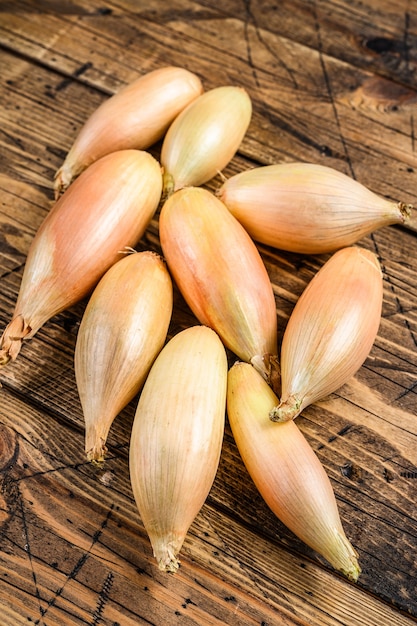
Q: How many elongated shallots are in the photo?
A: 9